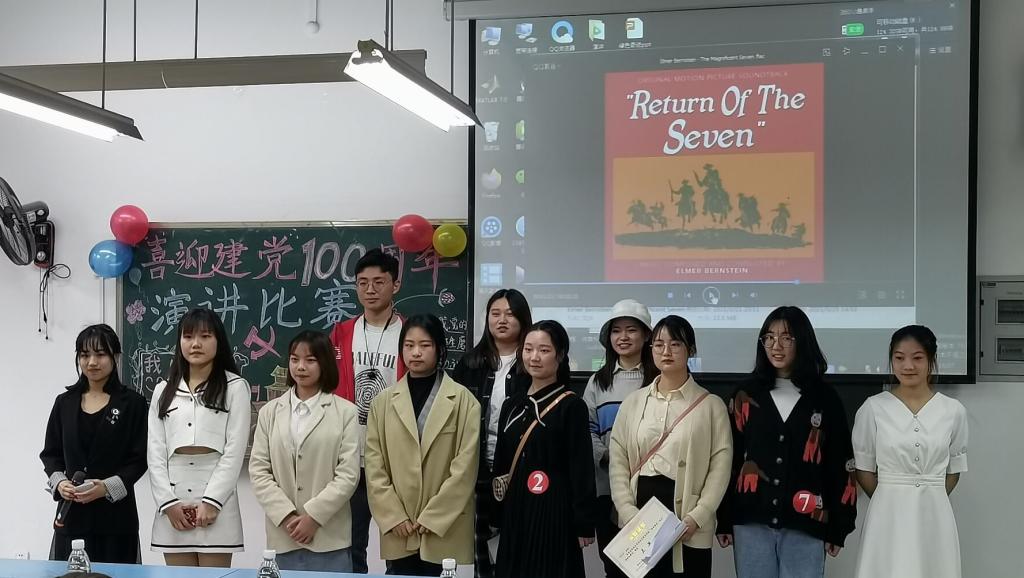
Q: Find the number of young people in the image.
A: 11